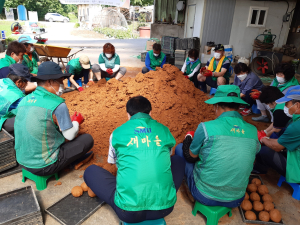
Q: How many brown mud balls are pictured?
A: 15